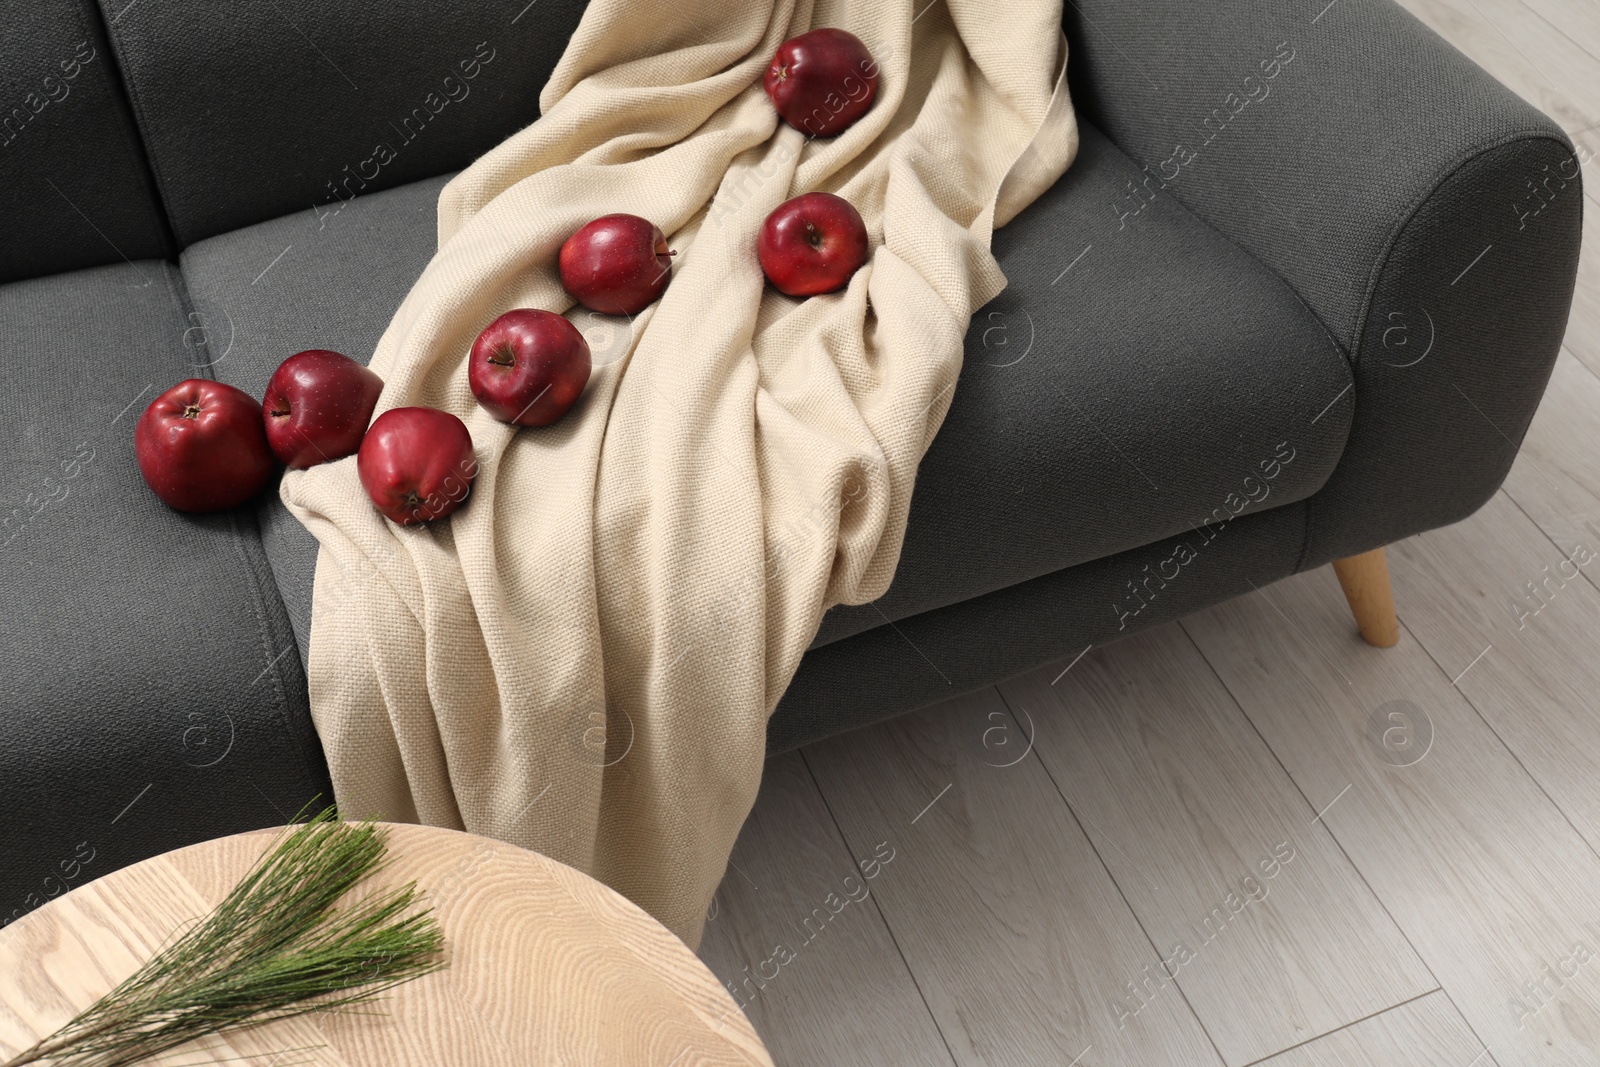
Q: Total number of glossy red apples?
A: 7